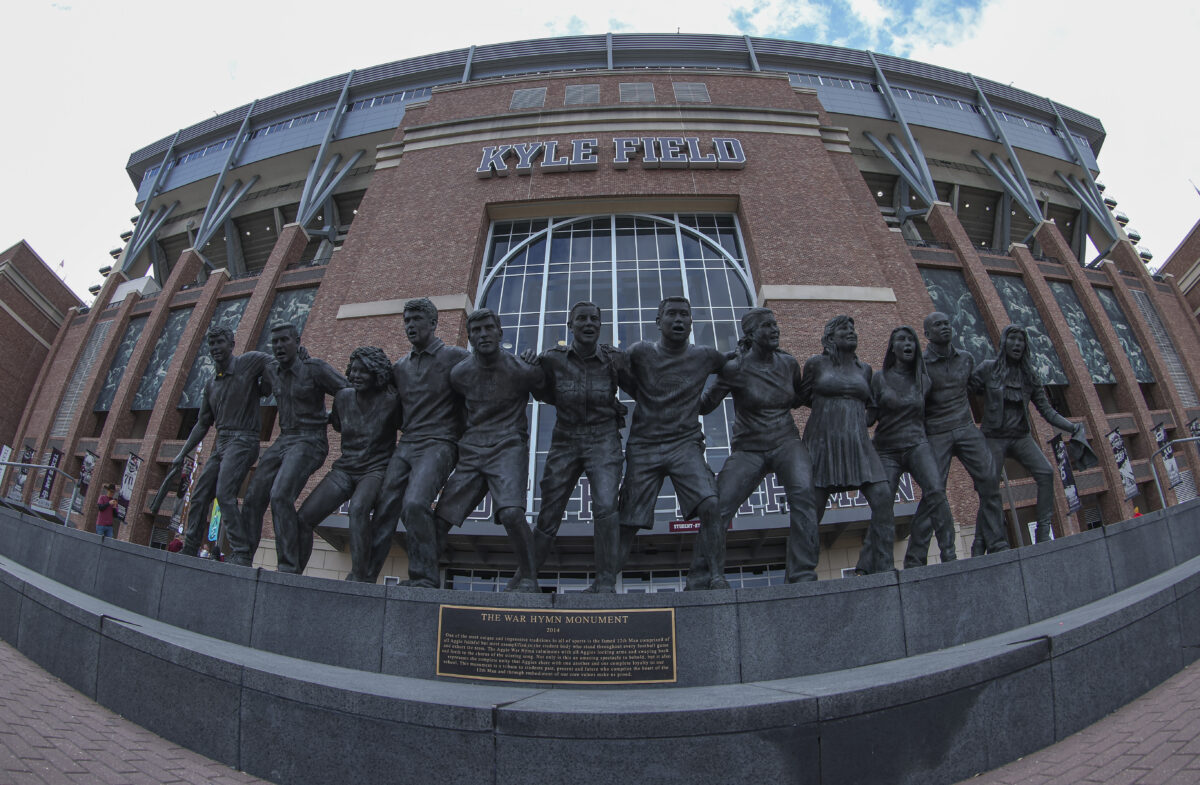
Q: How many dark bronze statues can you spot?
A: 12